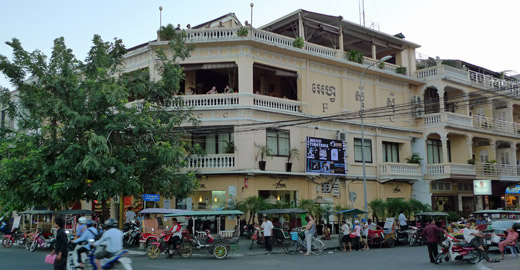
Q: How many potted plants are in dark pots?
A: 2